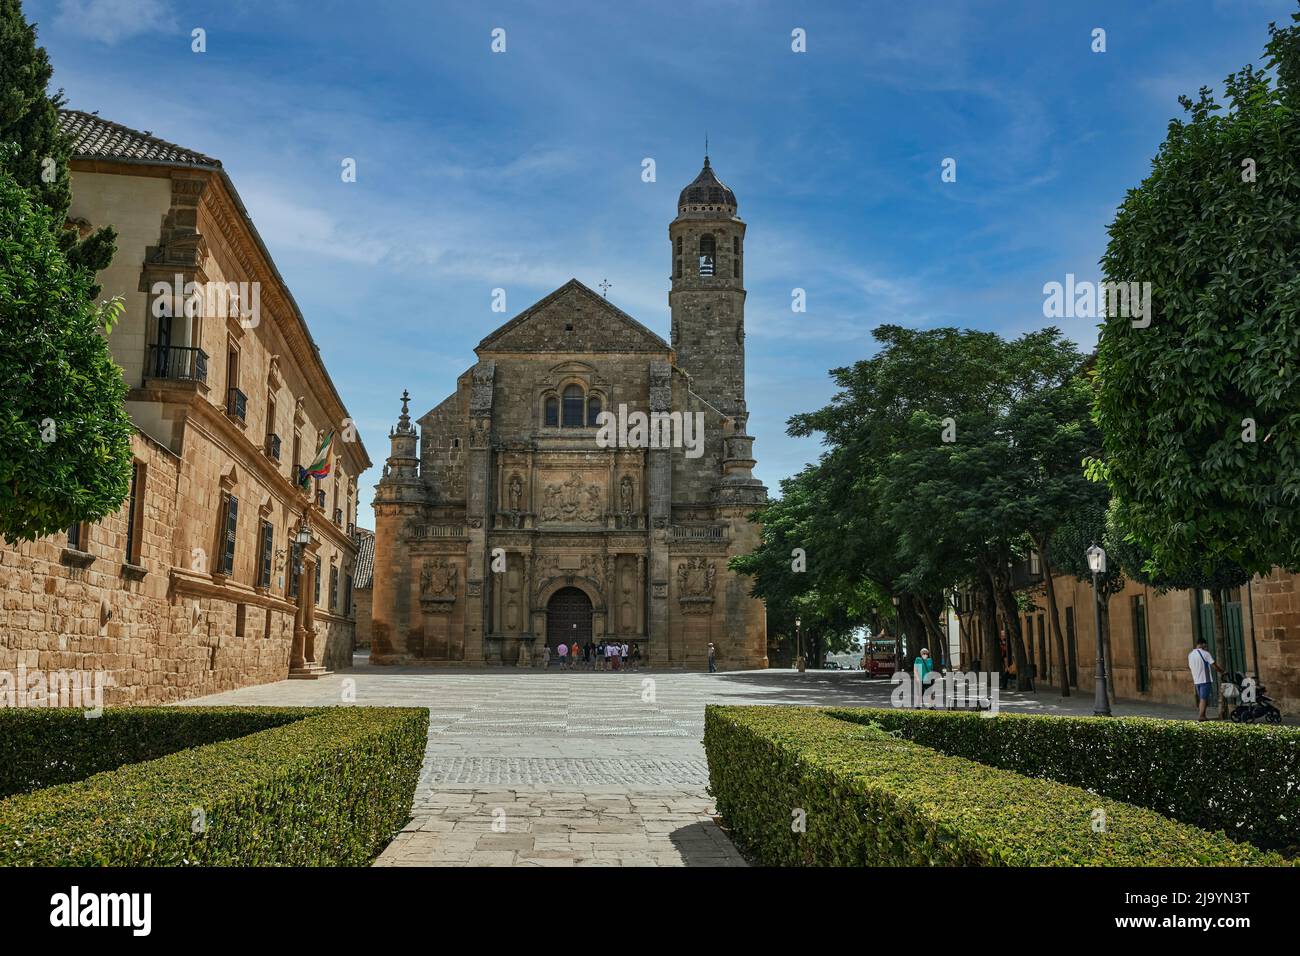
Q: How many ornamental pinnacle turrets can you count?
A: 2